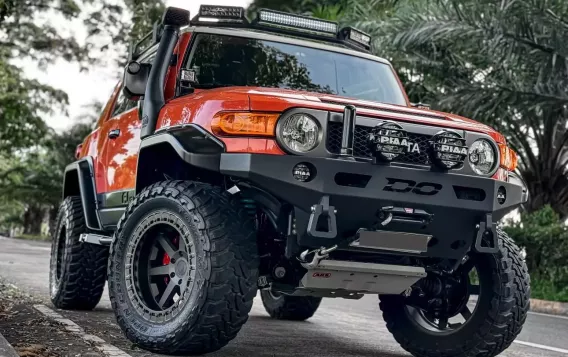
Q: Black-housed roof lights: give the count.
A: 3